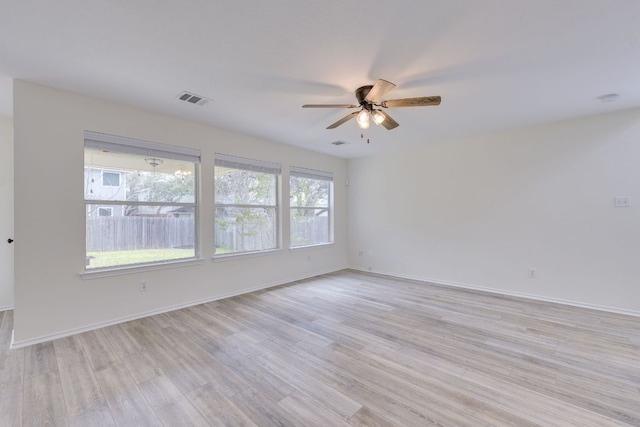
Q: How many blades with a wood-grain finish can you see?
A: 5